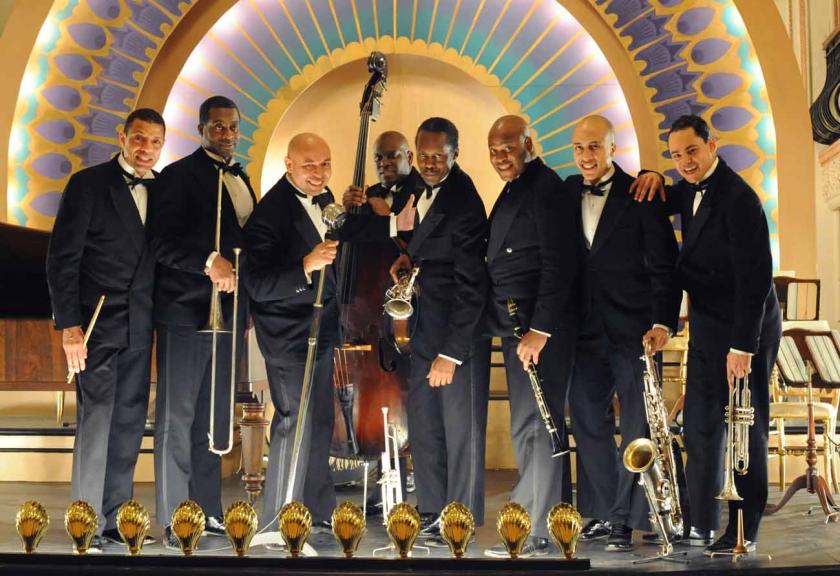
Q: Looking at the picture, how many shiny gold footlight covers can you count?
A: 11